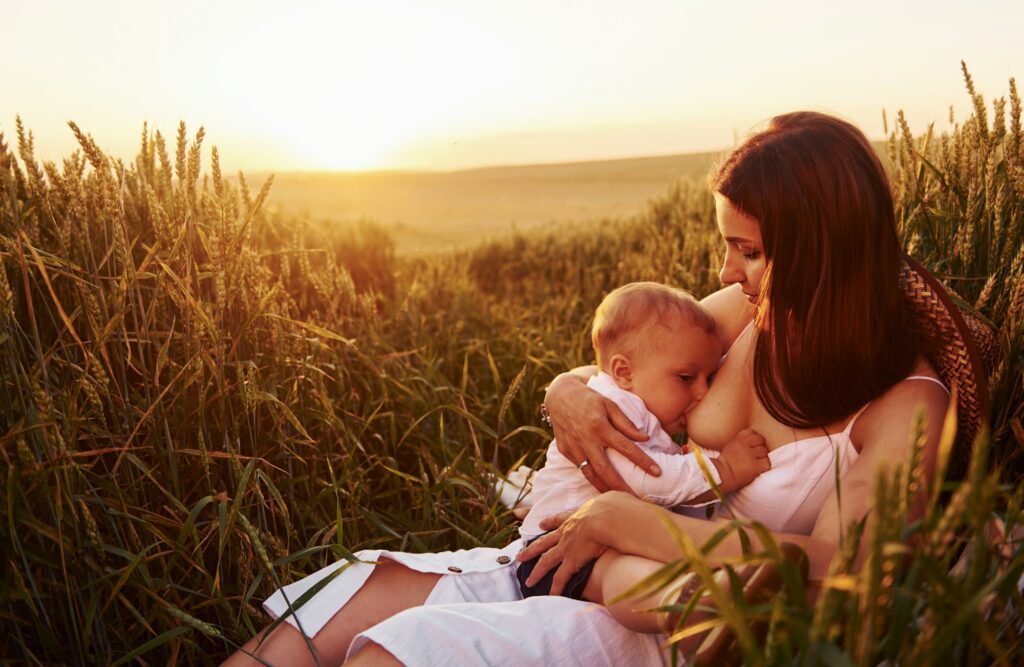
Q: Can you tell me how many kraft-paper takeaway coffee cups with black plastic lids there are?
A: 0